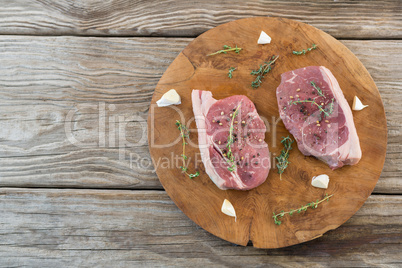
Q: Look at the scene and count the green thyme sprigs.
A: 11